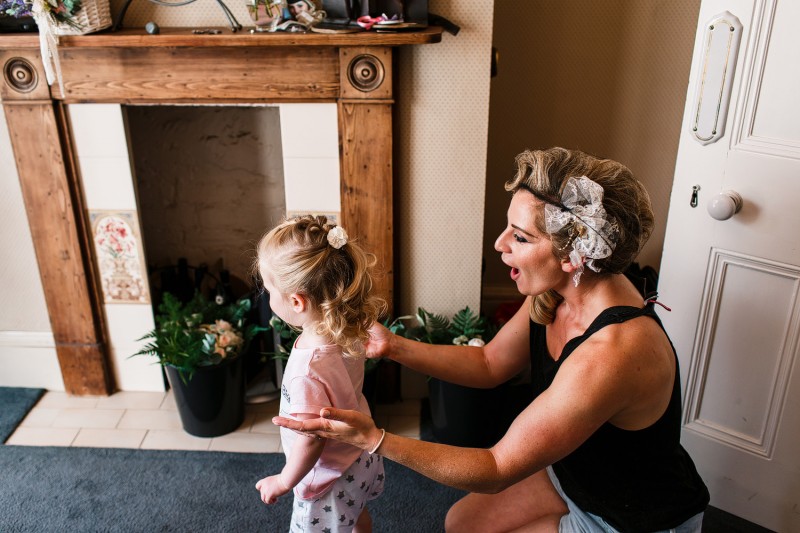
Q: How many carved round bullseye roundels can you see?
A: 2